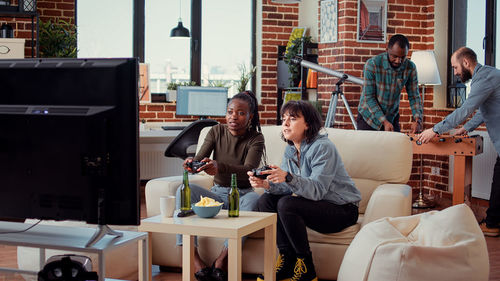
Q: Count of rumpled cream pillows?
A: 1